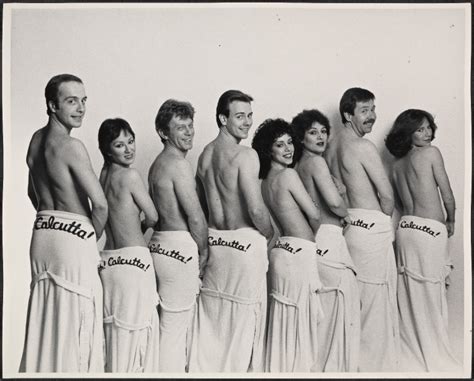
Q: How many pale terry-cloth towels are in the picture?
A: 8